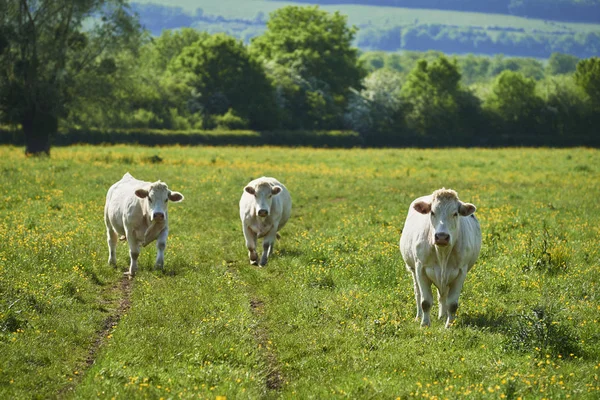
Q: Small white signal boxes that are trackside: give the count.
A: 0